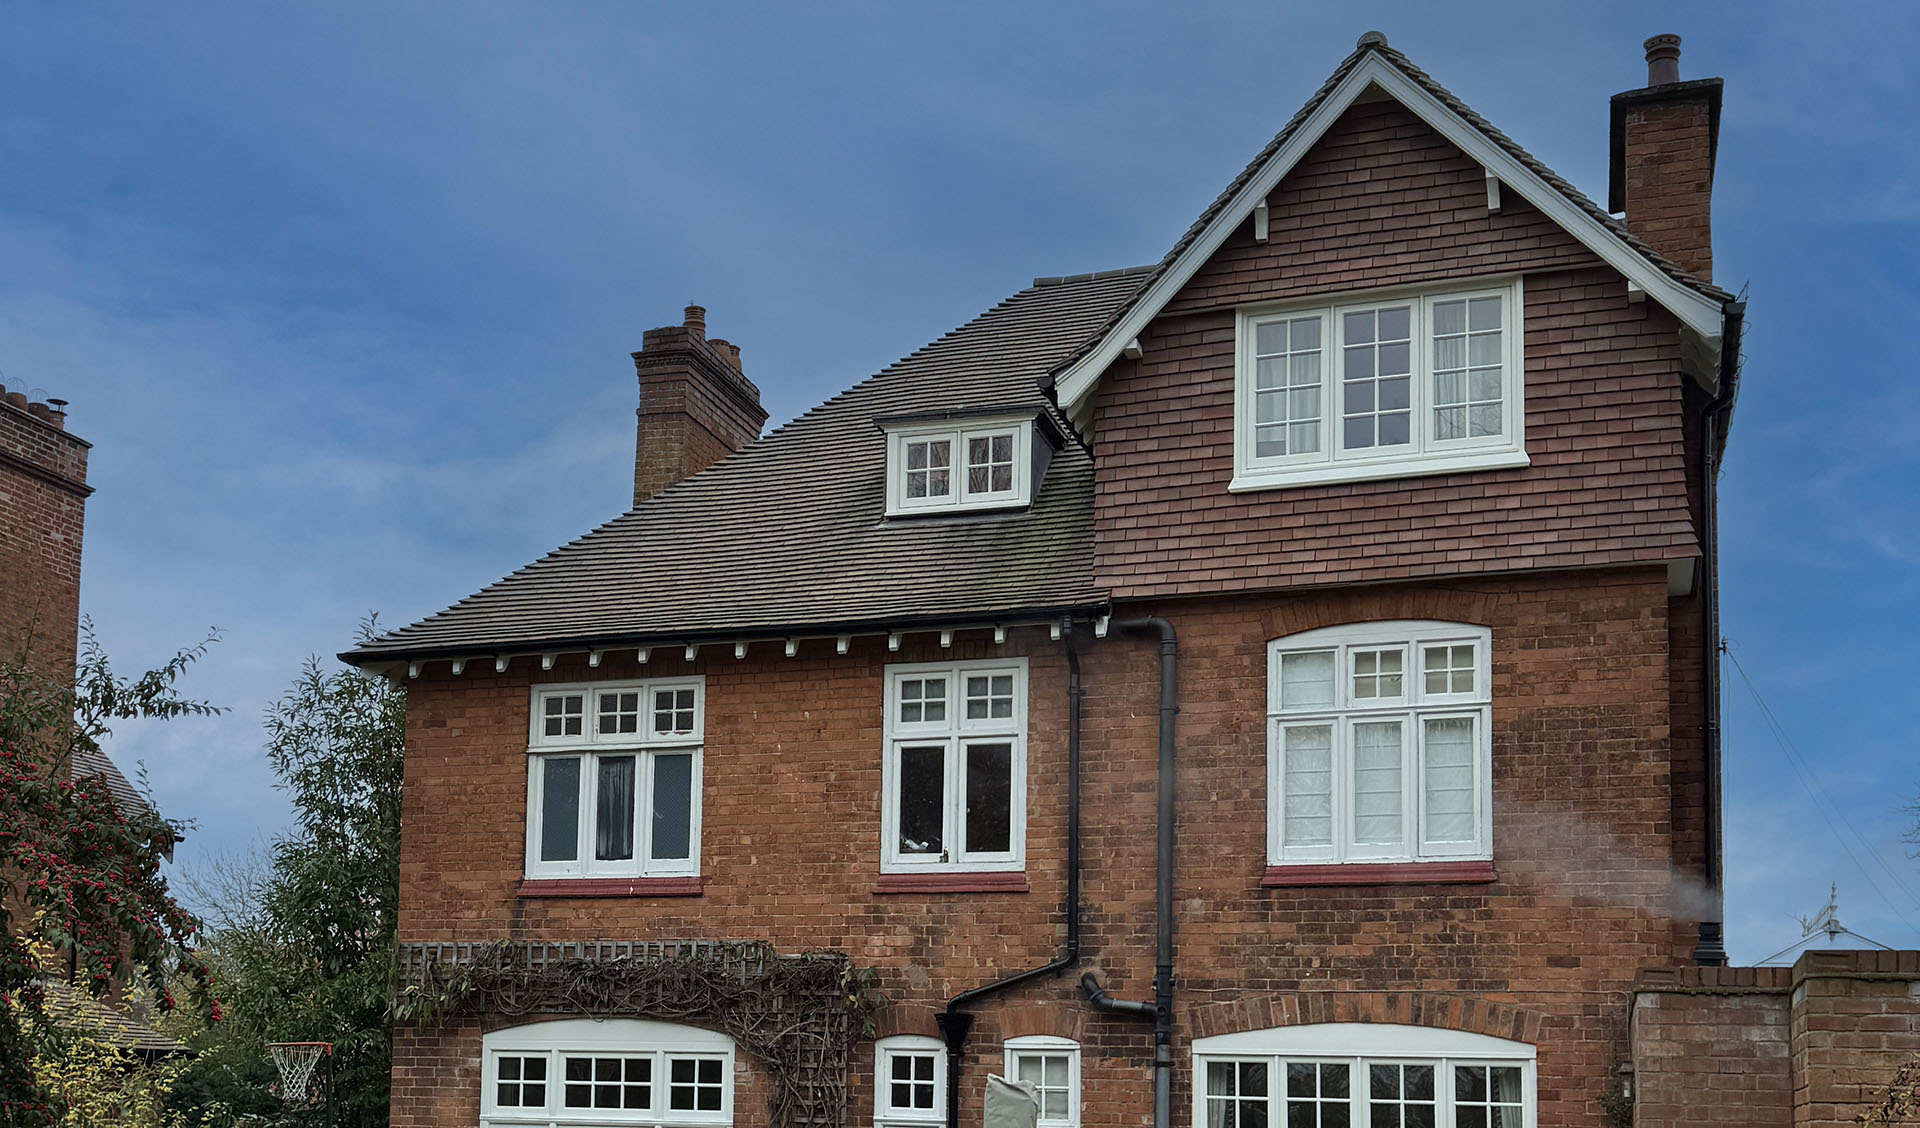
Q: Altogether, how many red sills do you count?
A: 3